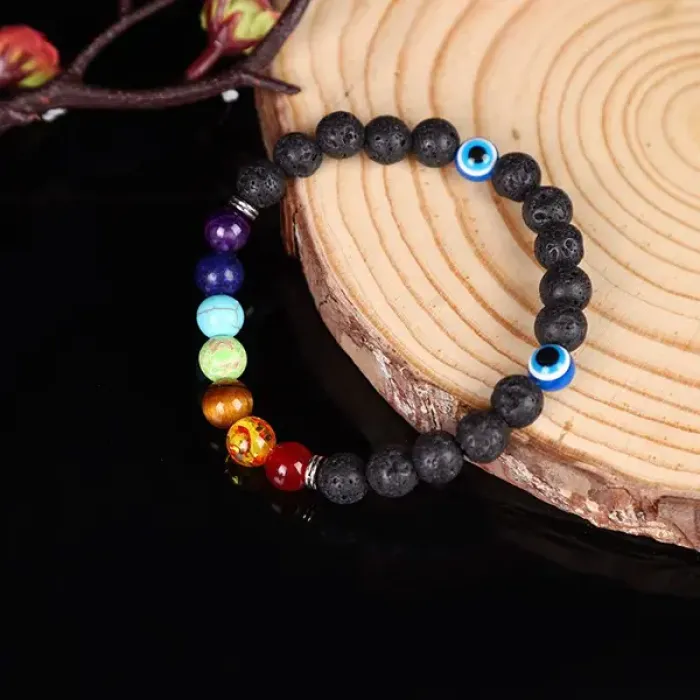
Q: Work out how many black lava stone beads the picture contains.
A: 15